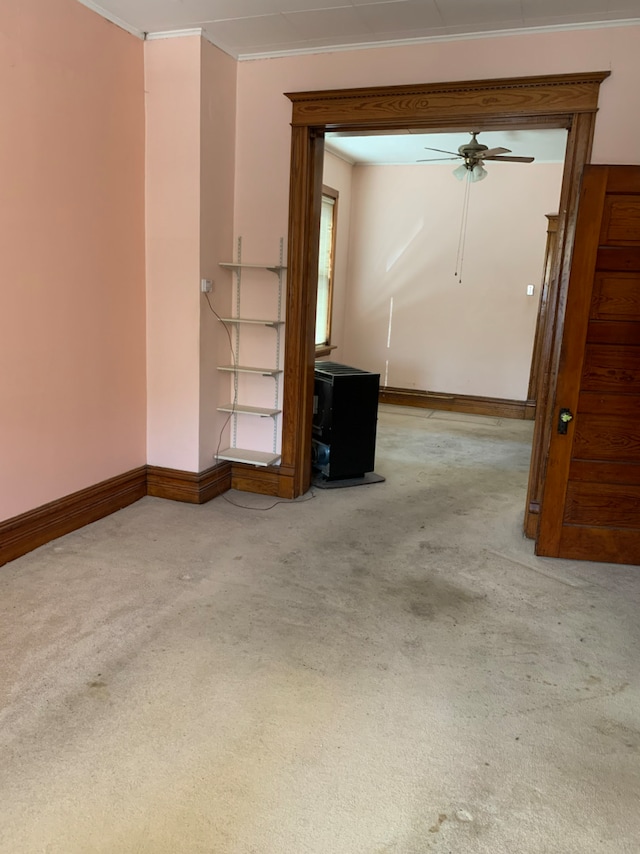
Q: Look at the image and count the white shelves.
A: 5